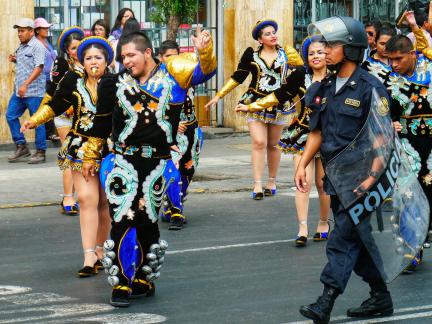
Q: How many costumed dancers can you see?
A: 8